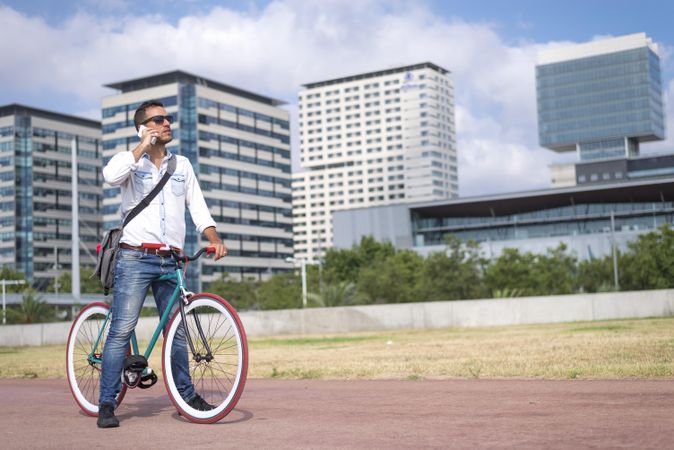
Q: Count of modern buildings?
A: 5